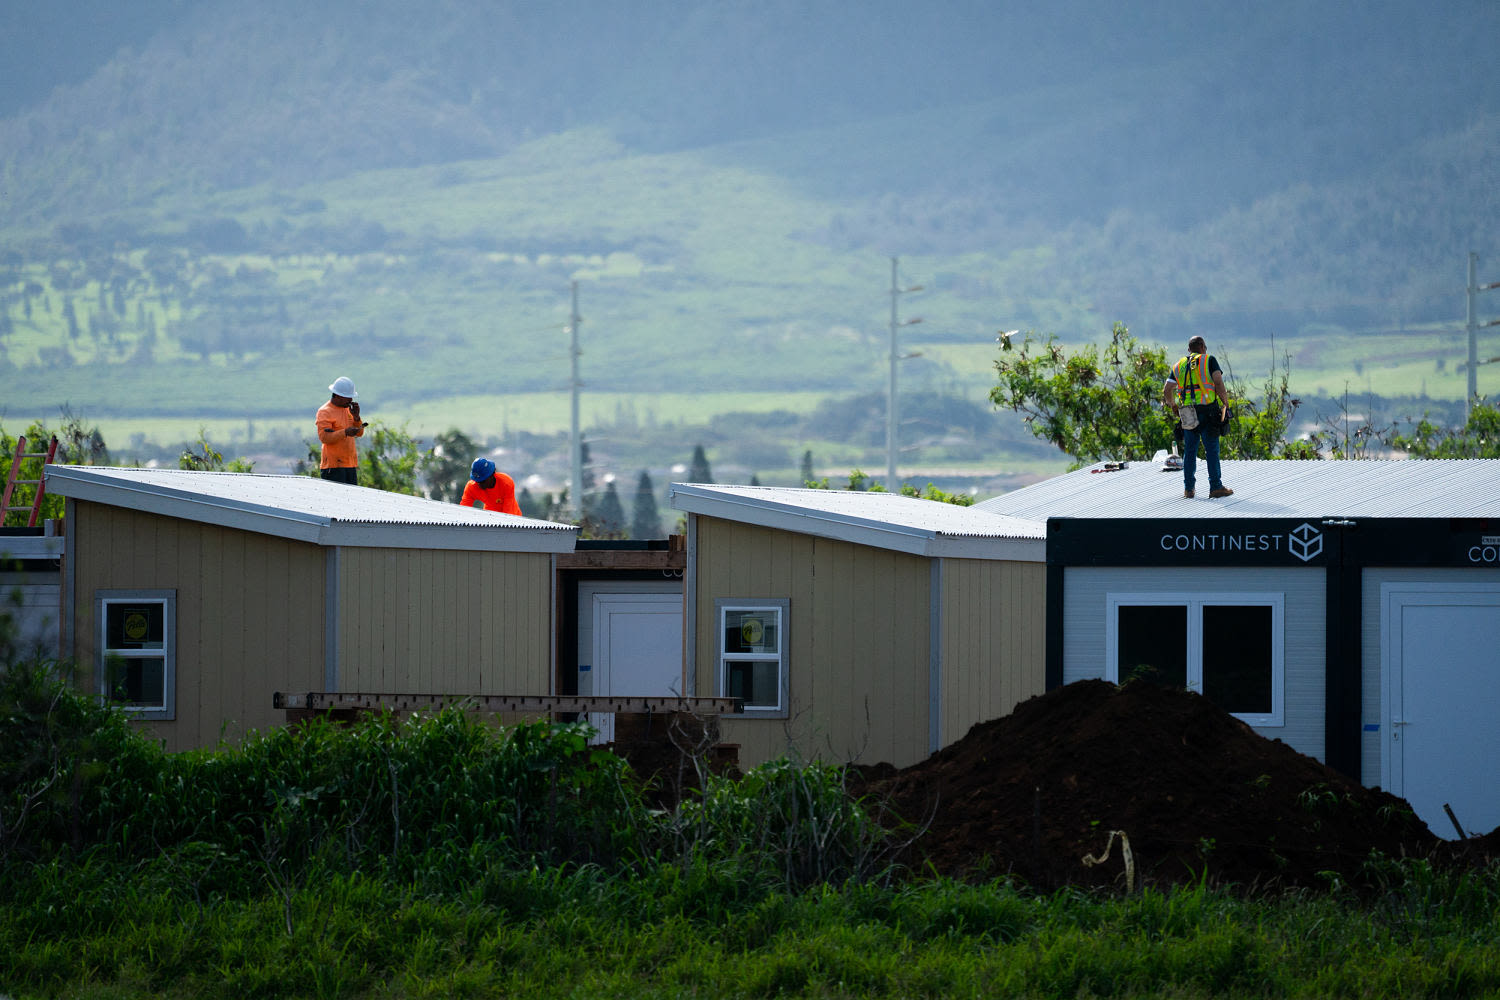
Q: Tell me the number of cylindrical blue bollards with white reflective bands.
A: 0